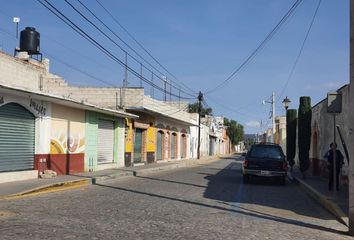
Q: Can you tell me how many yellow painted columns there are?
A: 2